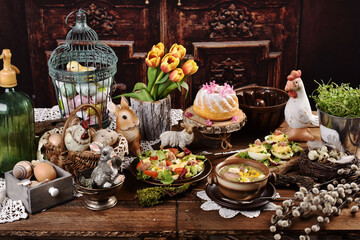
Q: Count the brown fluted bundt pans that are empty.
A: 1